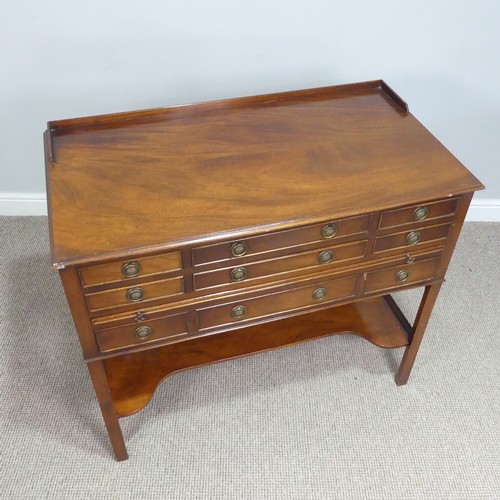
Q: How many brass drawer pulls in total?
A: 12